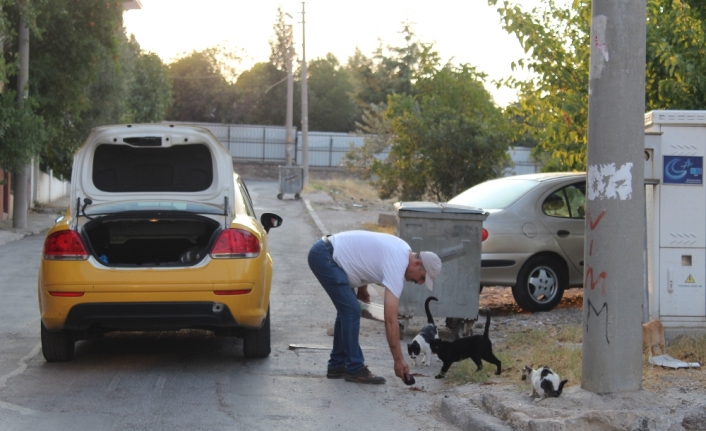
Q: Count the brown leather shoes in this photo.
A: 2